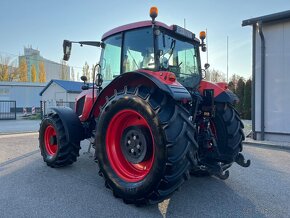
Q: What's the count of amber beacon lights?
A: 2